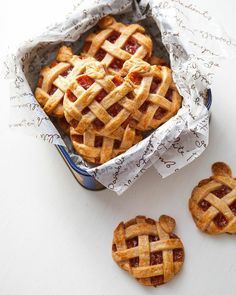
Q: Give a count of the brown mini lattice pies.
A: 7